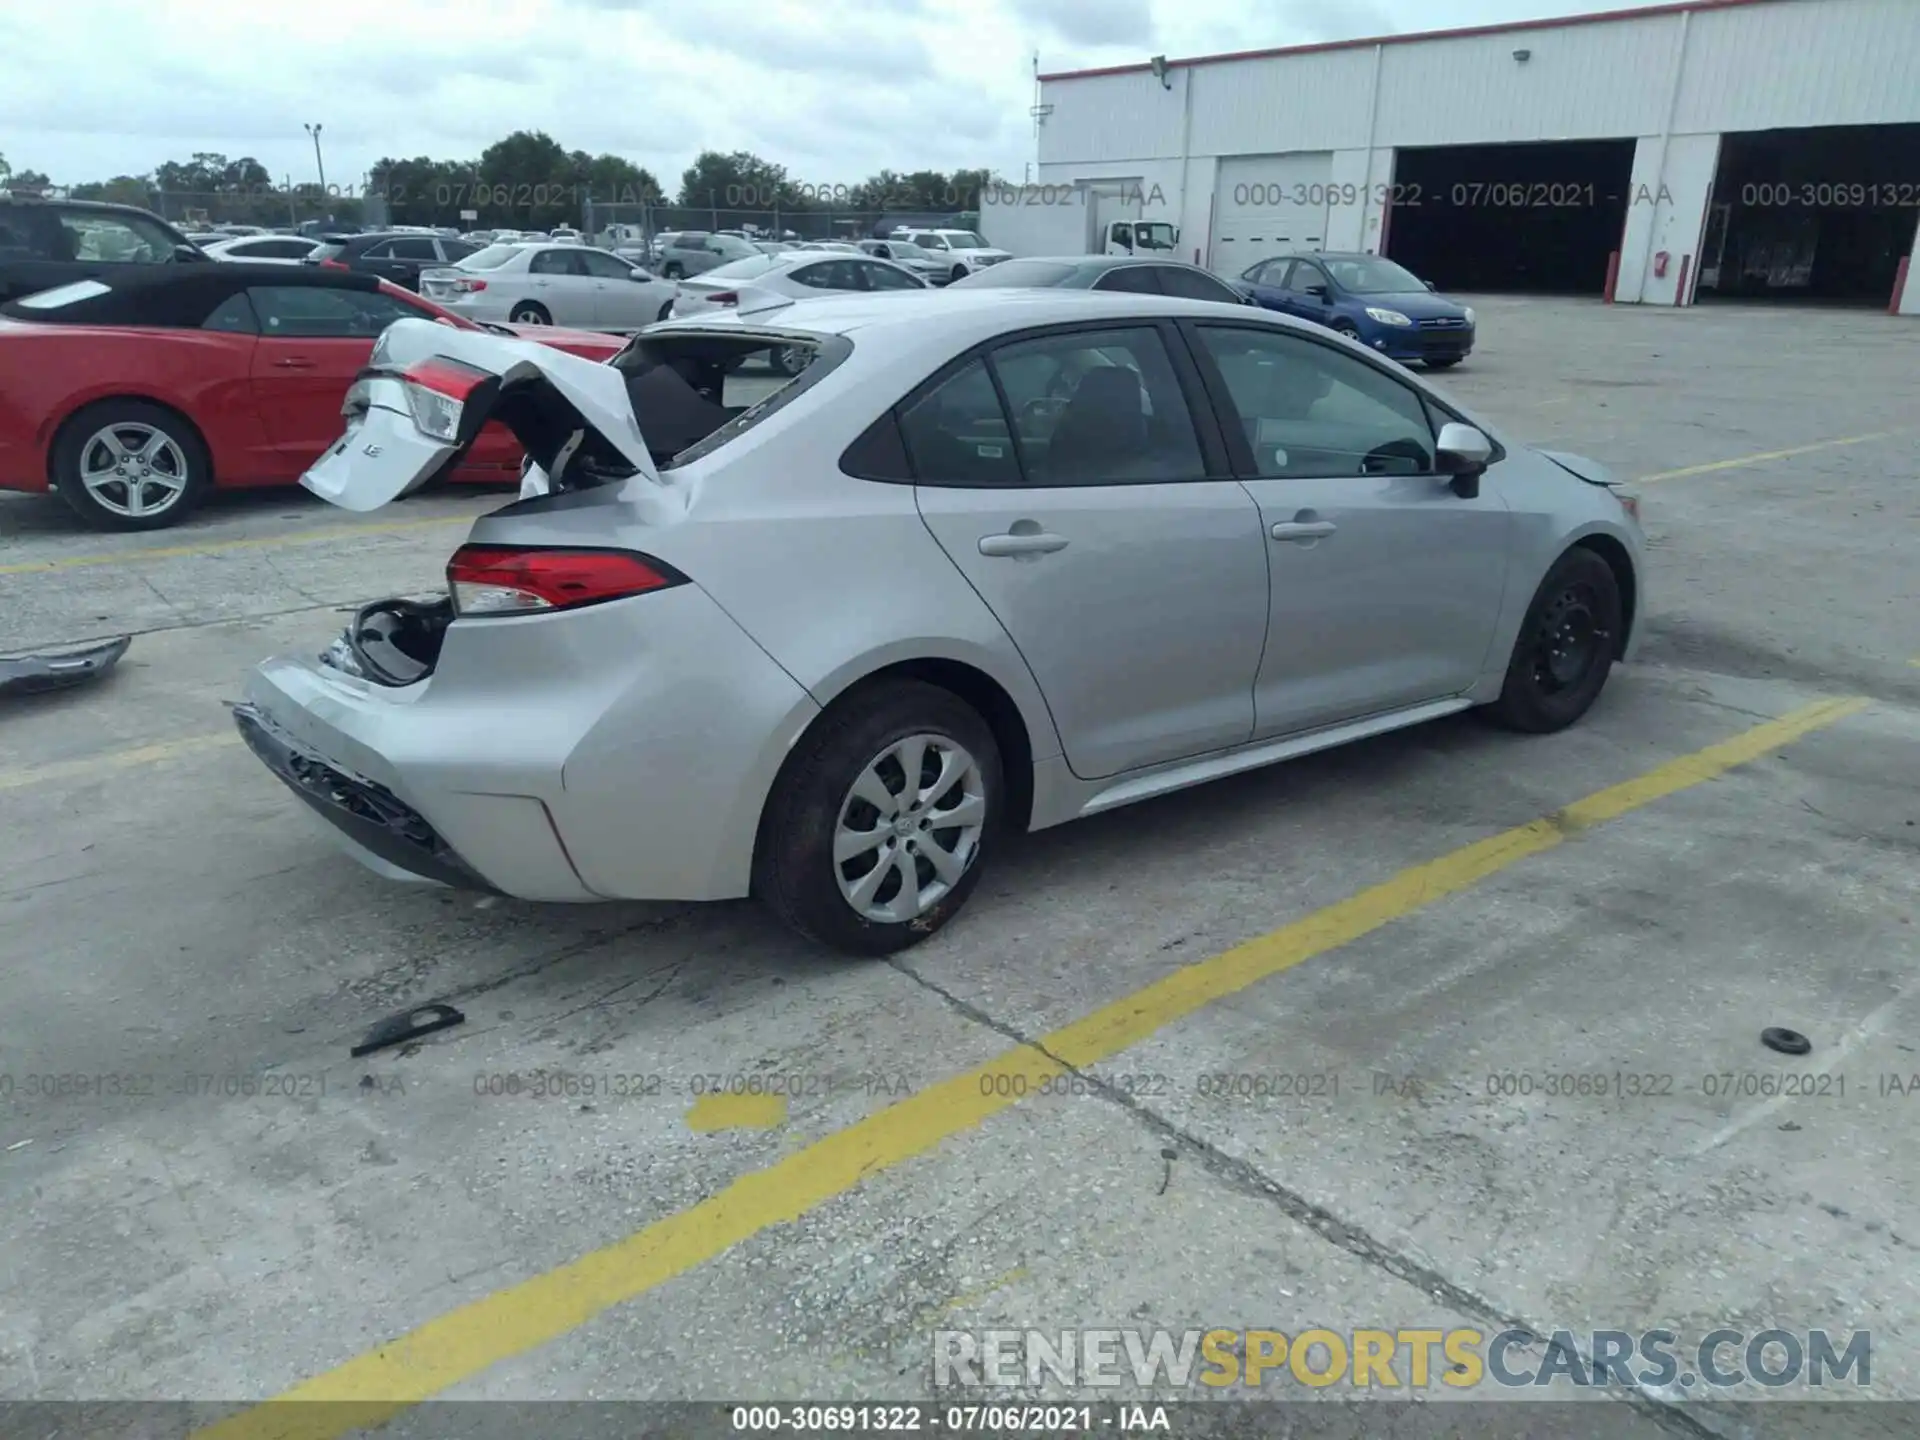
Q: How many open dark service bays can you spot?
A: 2